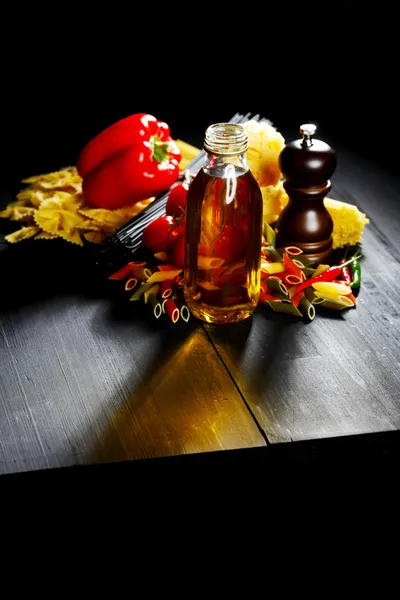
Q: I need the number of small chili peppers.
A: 3